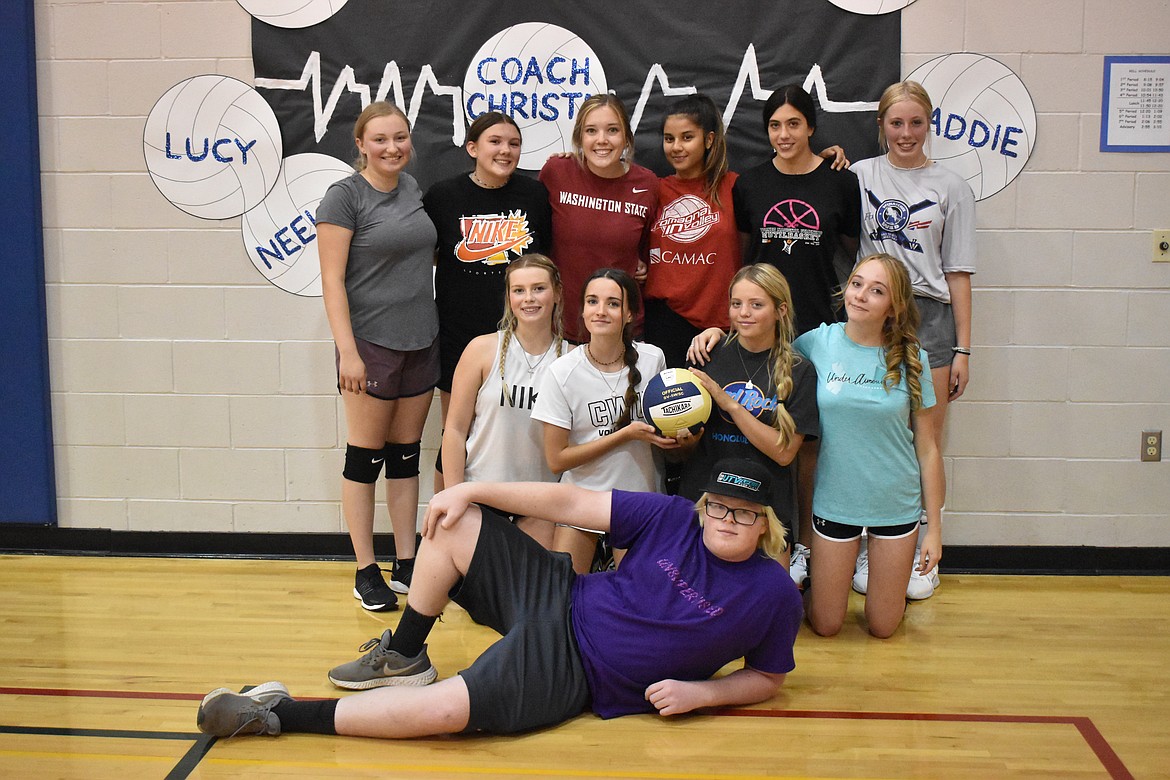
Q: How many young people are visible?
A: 11